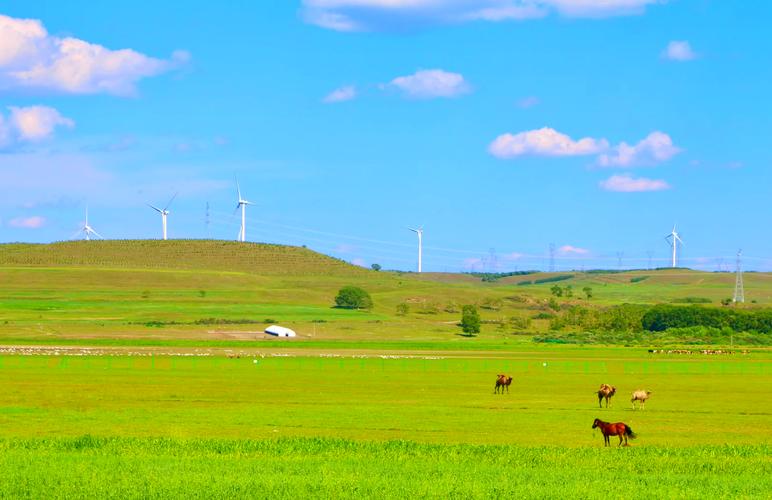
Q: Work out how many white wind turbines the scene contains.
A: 5